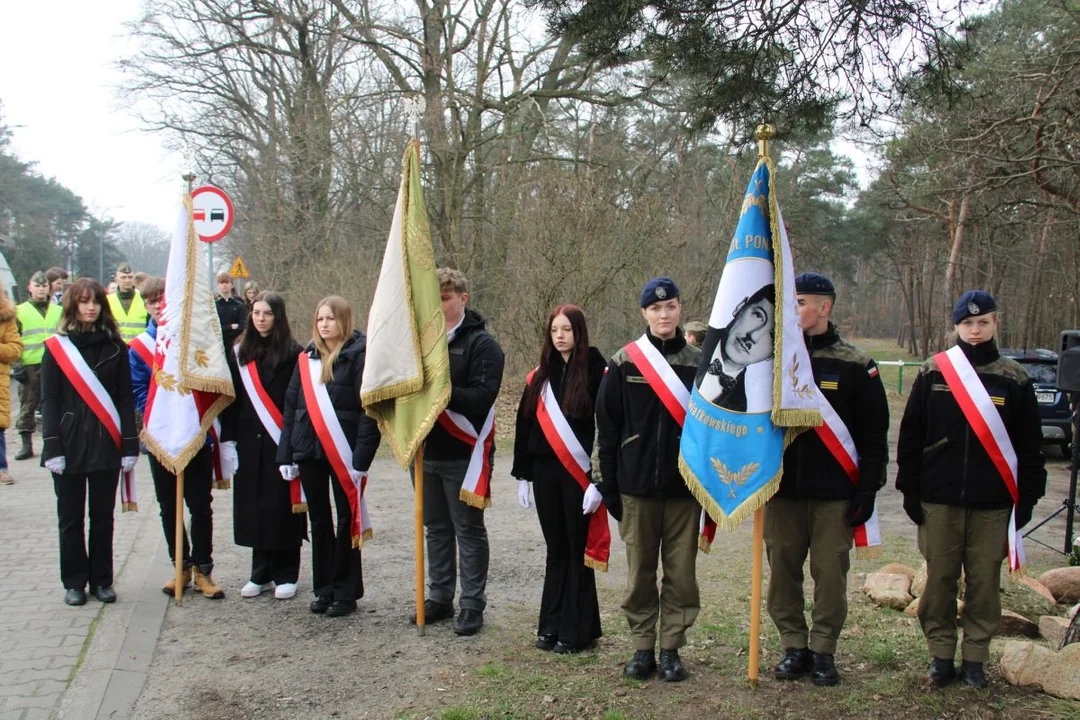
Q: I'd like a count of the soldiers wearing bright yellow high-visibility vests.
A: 2